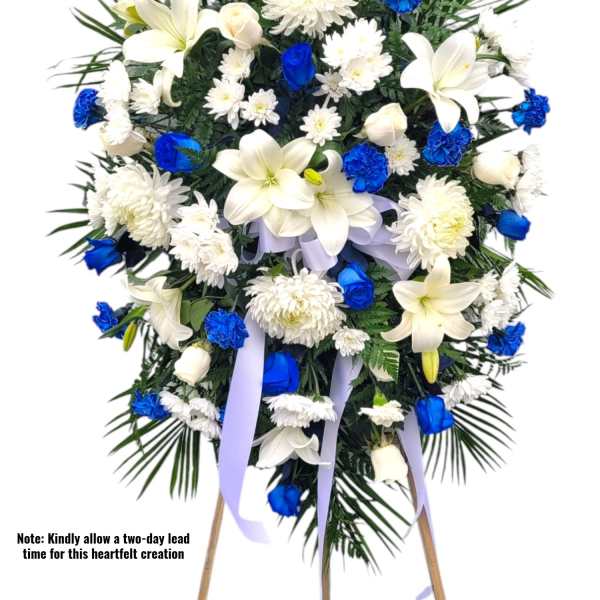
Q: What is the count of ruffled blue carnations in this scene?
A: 9